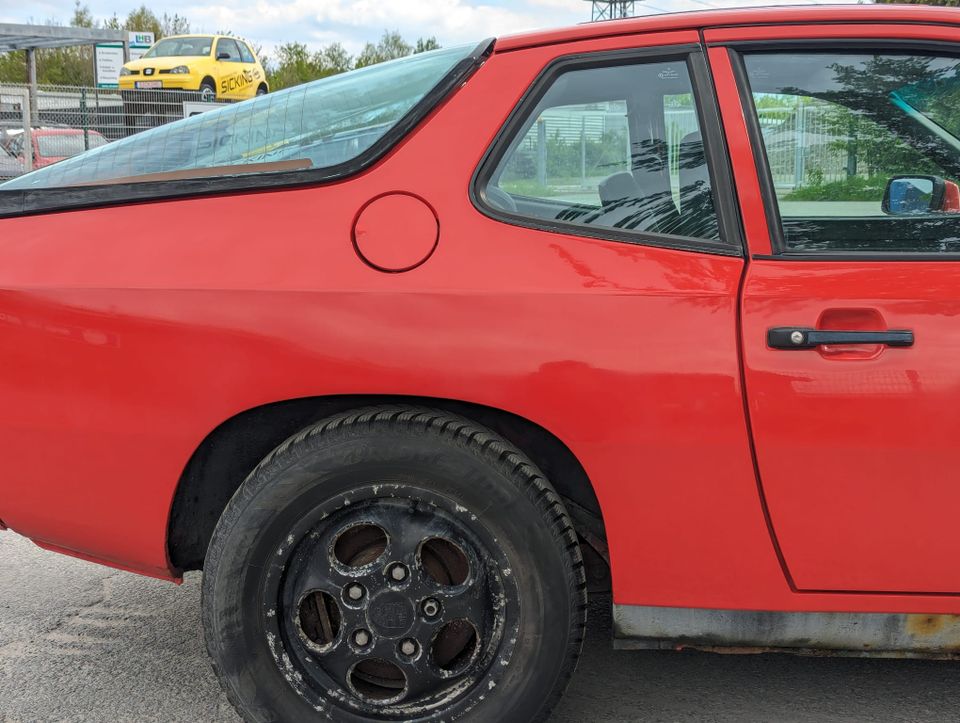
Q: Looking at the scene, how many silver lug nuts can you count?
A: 5